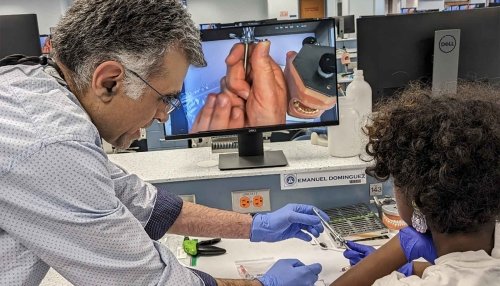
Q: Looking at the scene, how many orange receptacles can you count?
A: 2